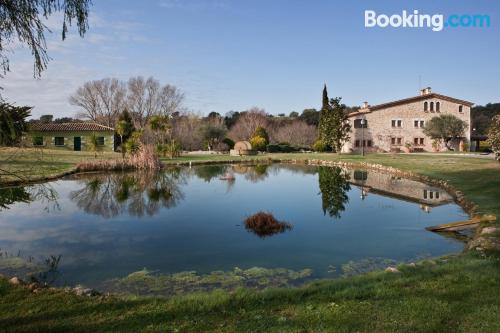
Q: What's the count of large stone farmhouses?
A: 1